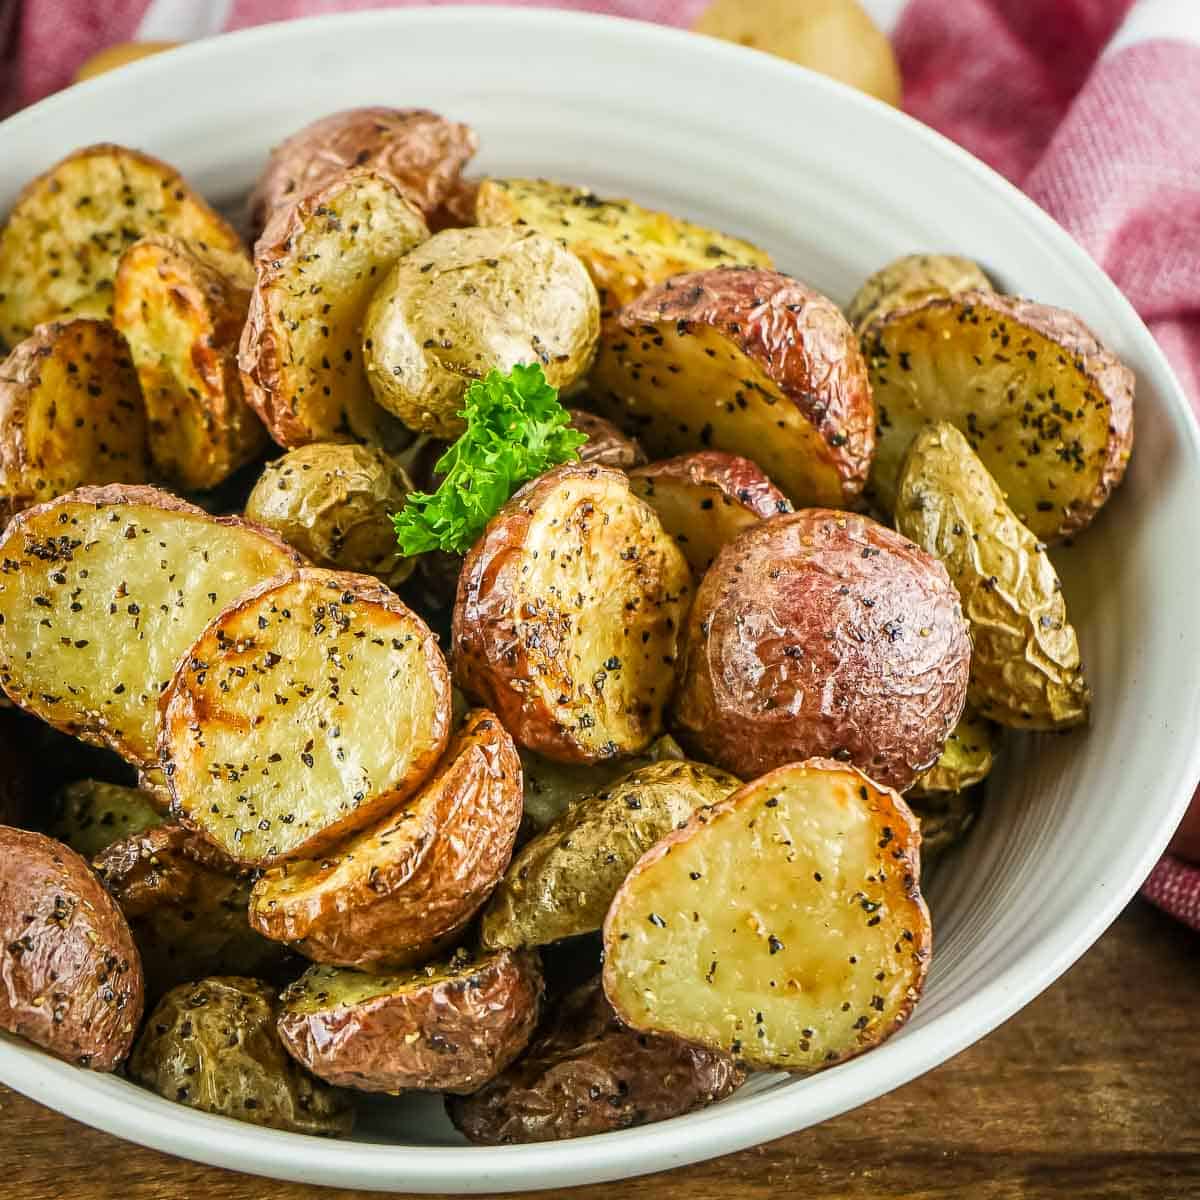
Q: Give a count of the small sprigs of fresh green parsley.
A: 1